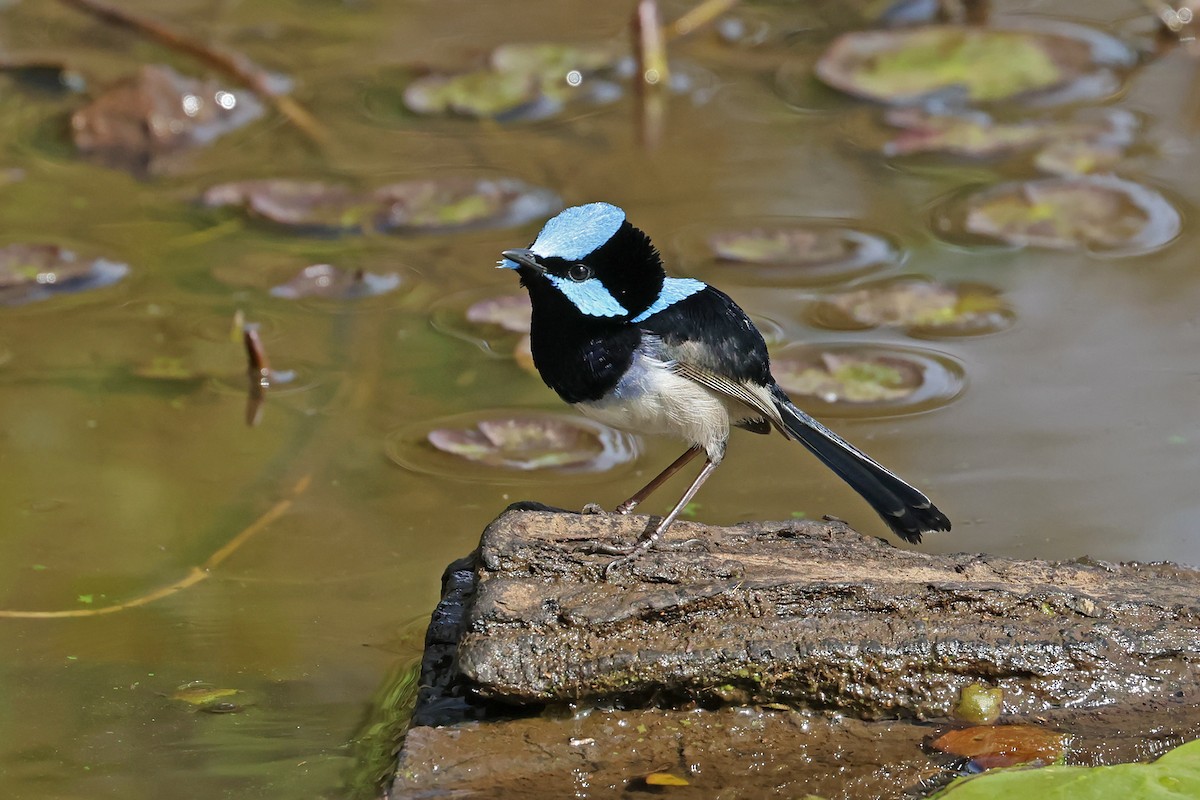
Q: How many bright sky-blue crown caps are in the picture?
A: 1